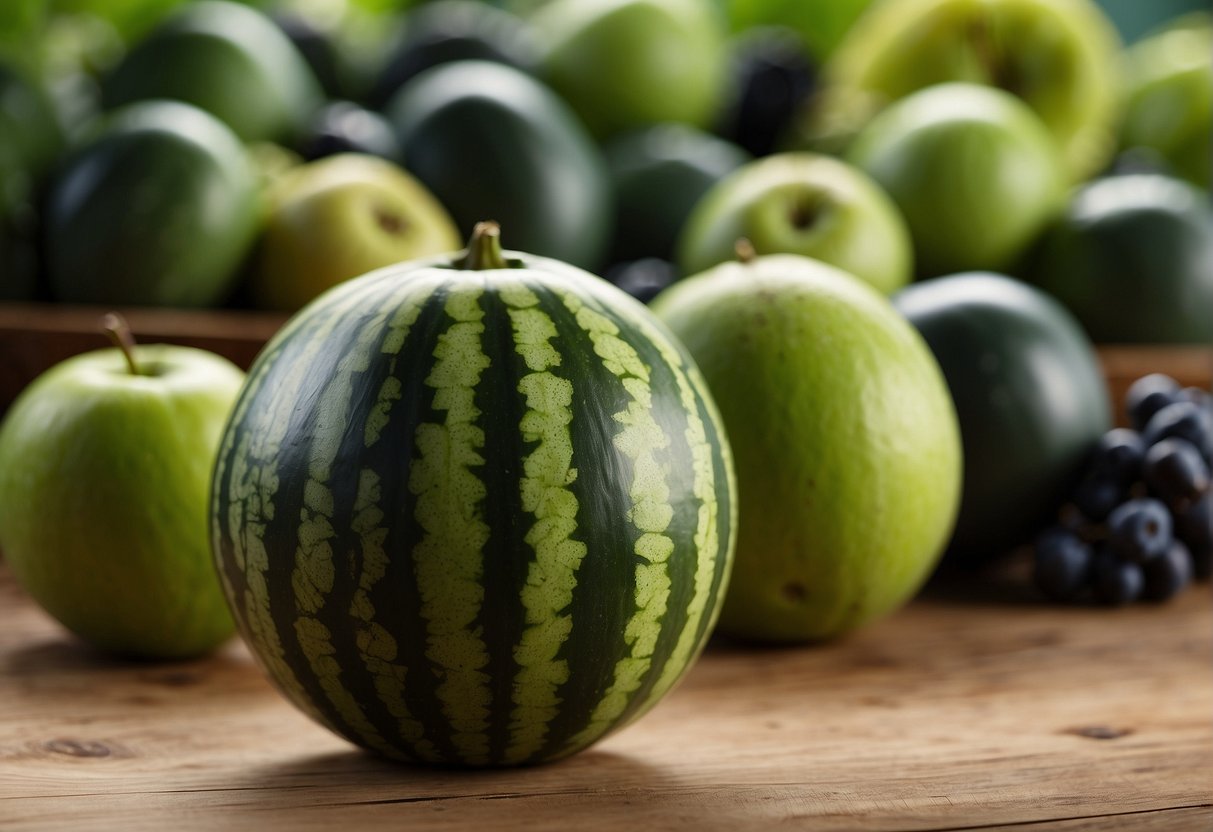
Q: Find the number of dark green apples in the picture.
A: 0